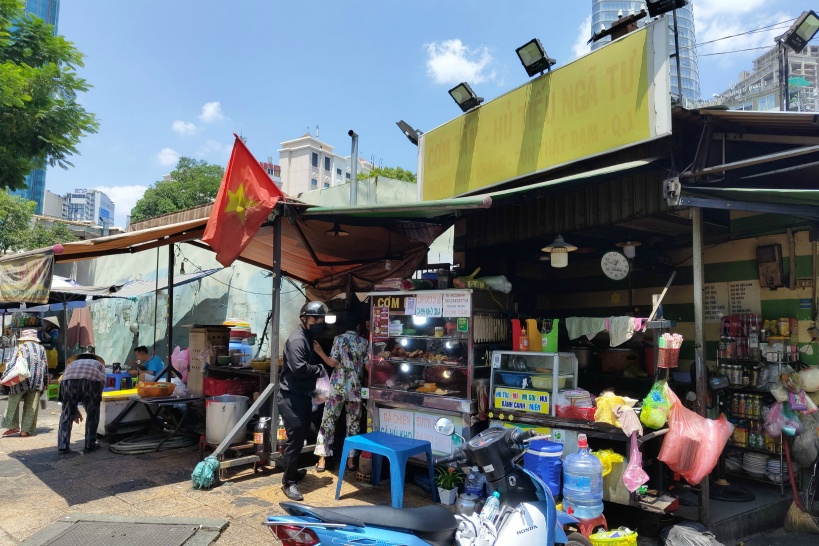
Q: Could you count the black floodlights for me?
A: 5